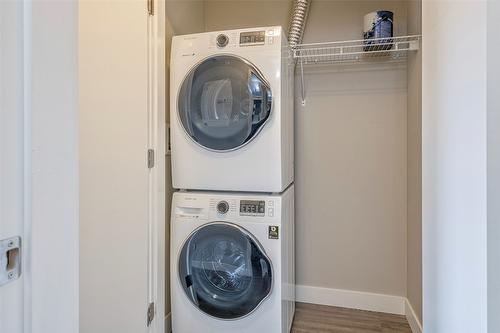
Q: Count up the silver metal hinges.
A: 3